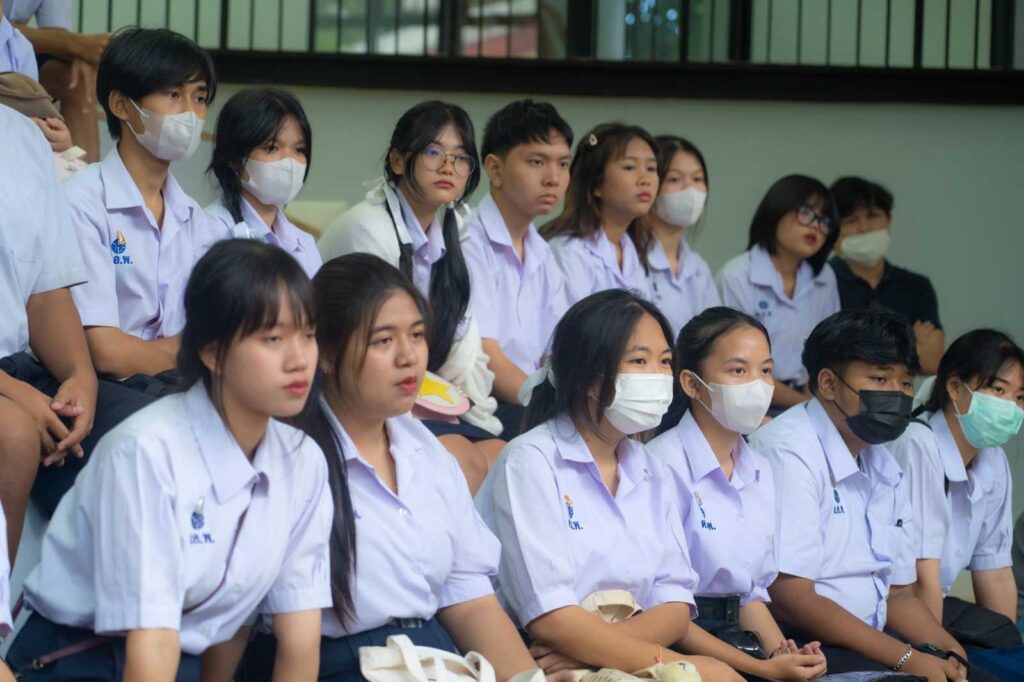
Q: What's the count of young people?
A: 14